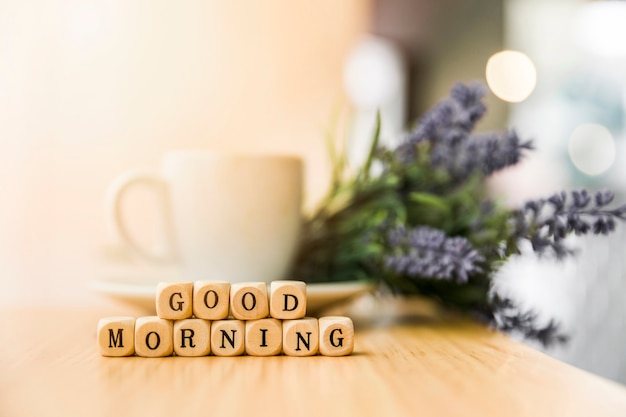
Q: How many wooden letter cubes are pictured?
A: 11